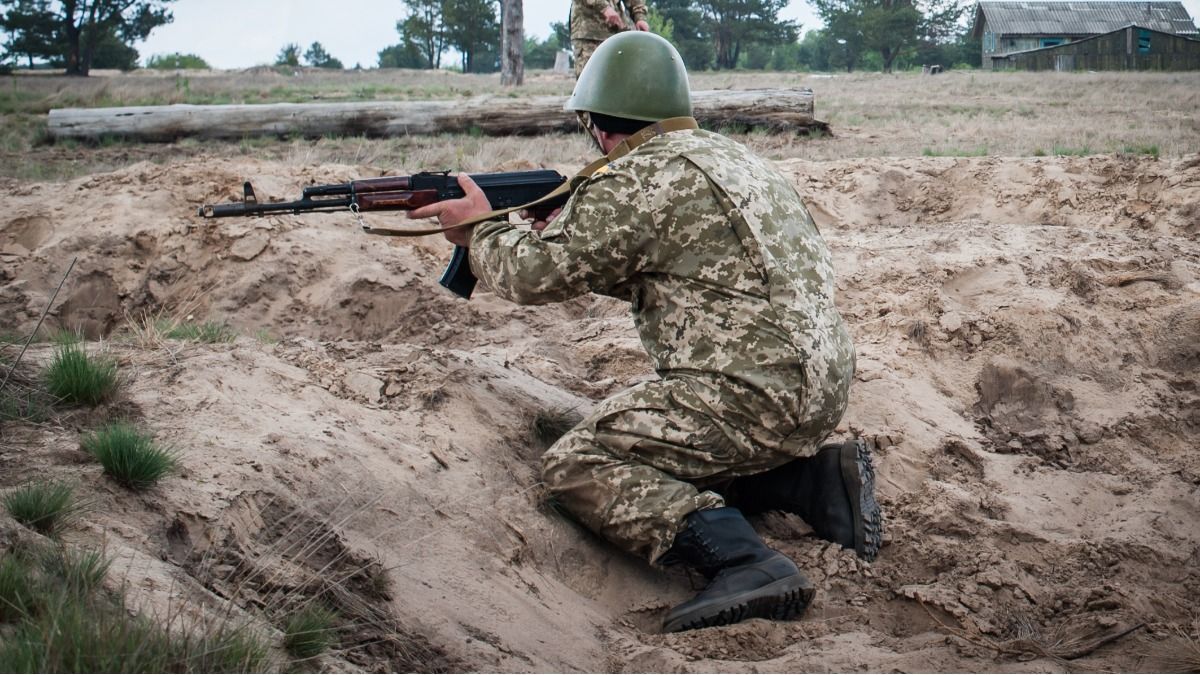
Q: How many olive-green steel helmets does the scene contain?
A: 1